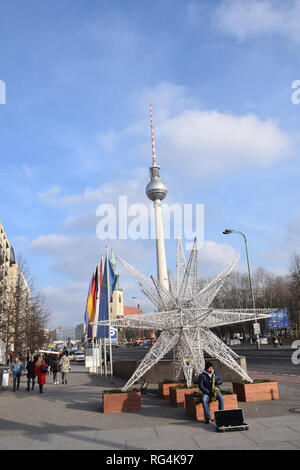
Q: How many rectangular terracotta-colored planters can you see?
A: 5